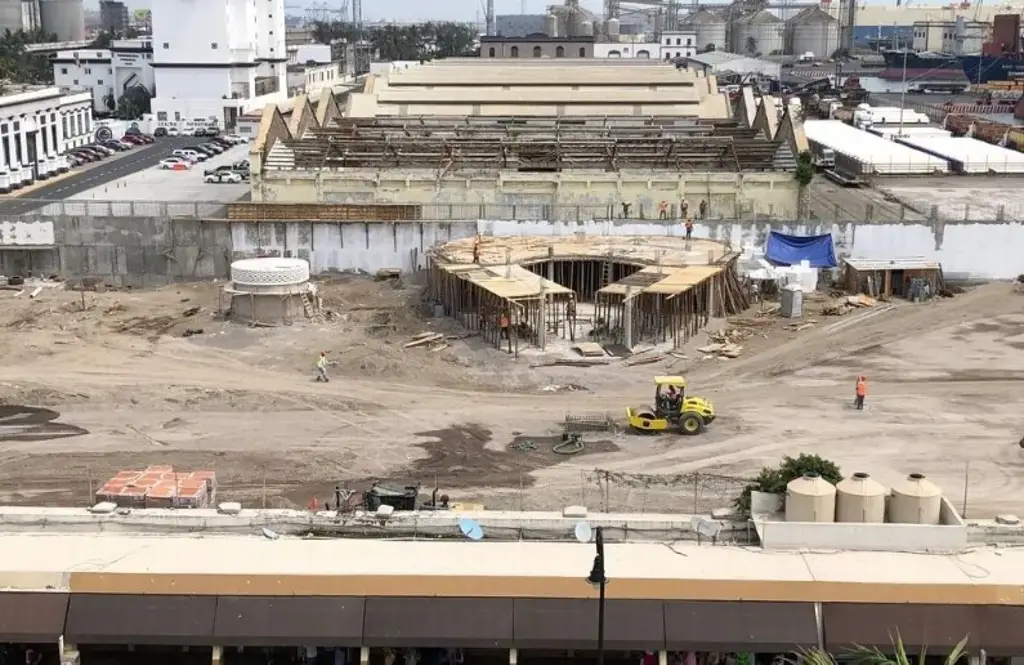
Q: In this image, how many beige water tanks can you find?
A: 3